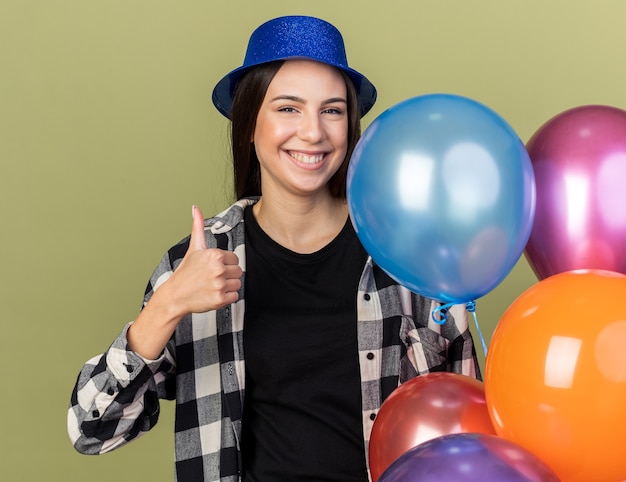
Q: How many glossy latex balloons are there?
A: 5